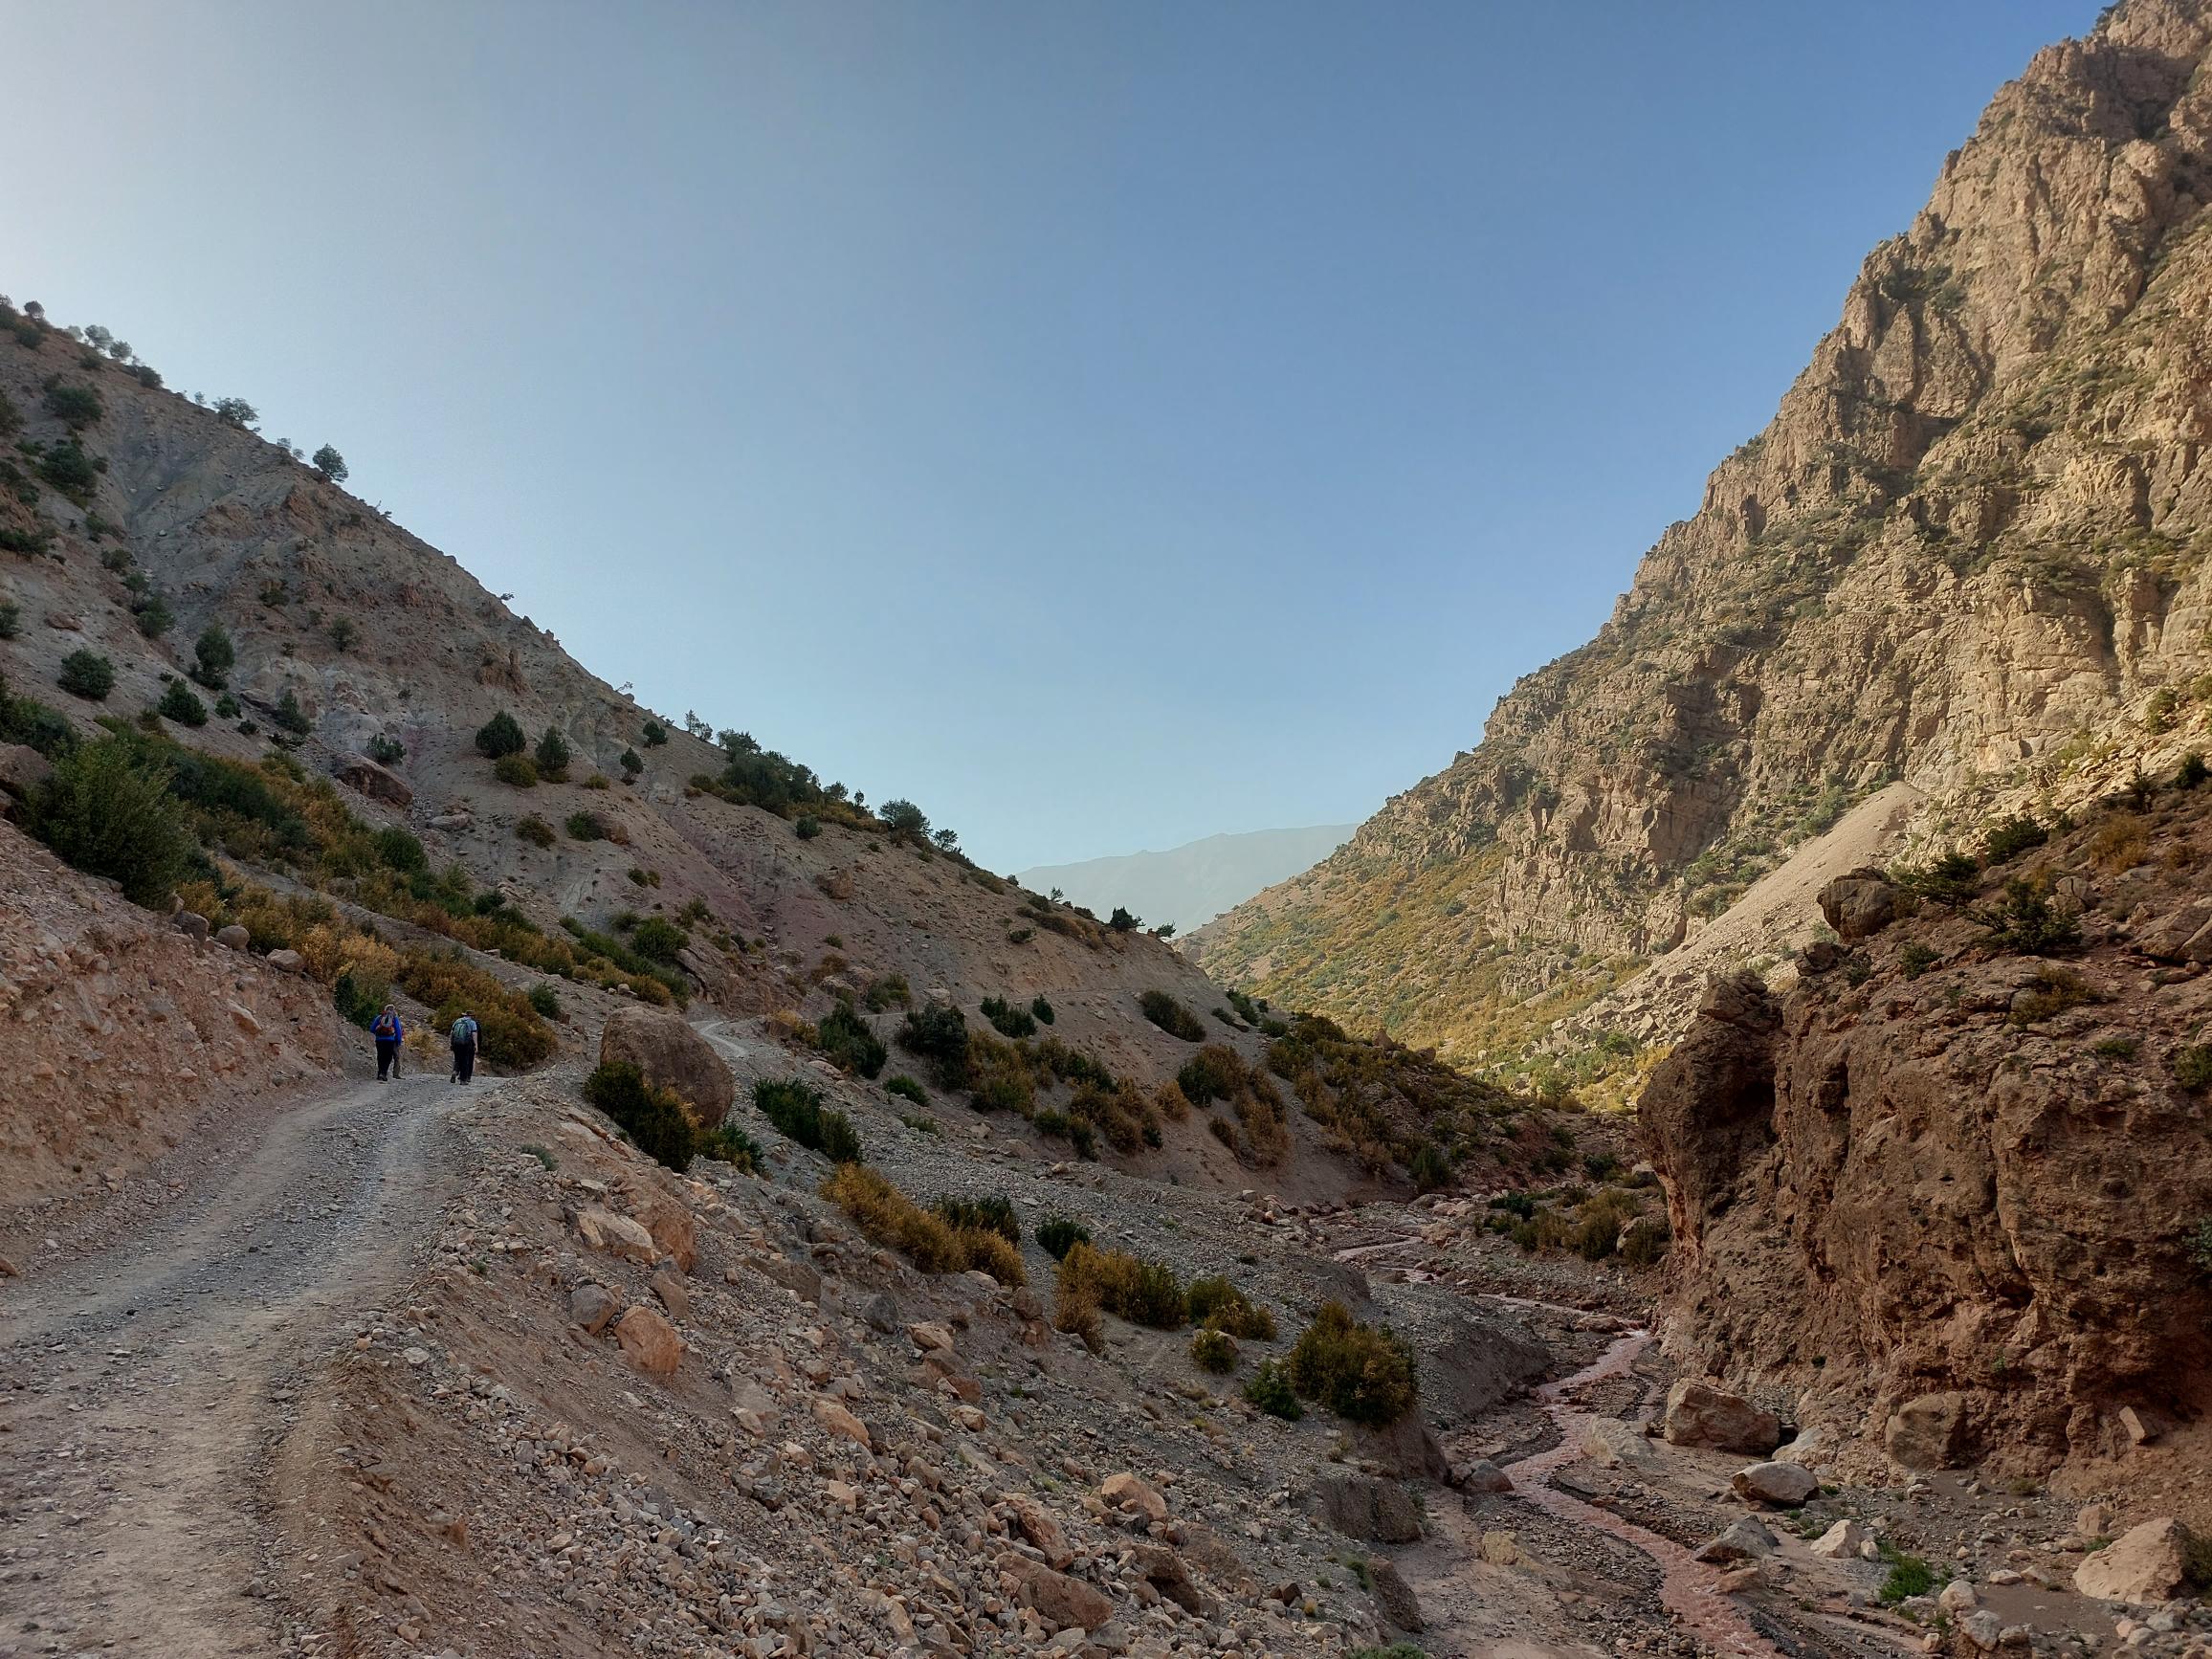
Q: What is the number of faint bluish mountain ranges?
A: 1